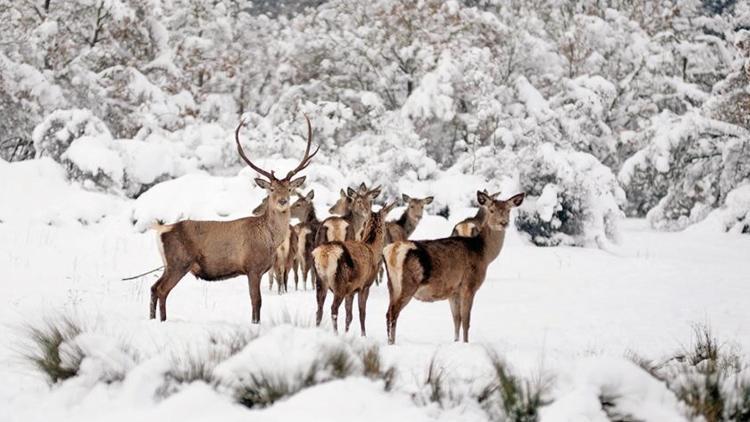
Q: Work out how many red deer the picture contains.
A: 9